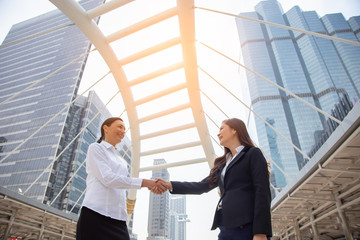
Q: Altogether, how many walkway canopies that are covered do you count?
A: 2